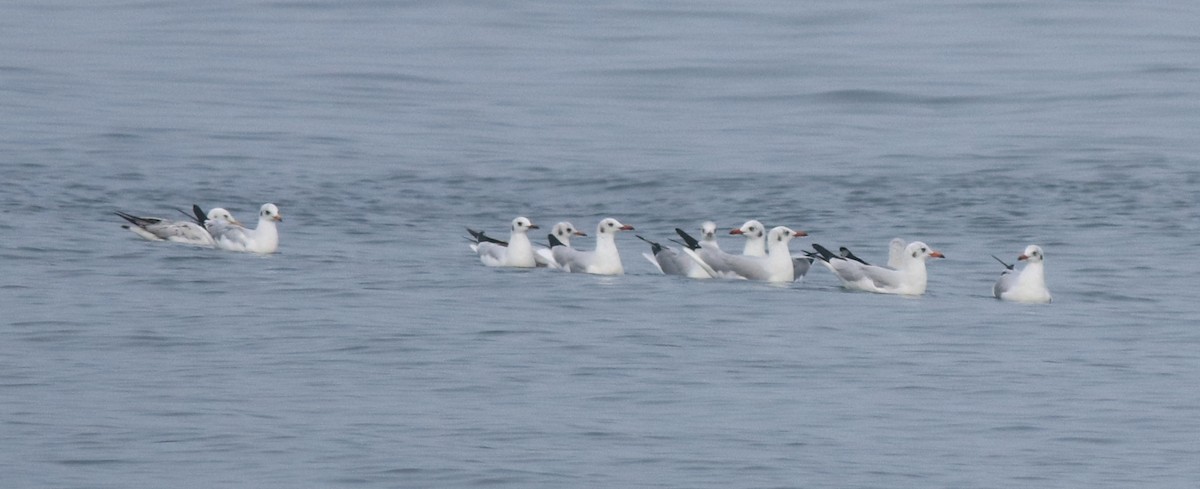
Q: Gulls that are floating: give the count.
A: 11